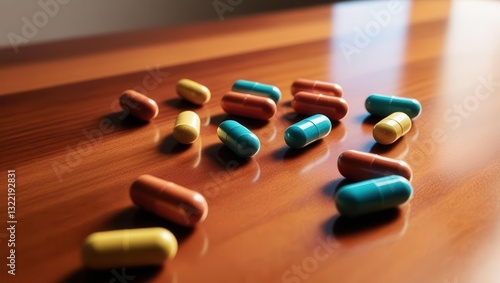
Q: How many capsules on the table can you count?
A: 15